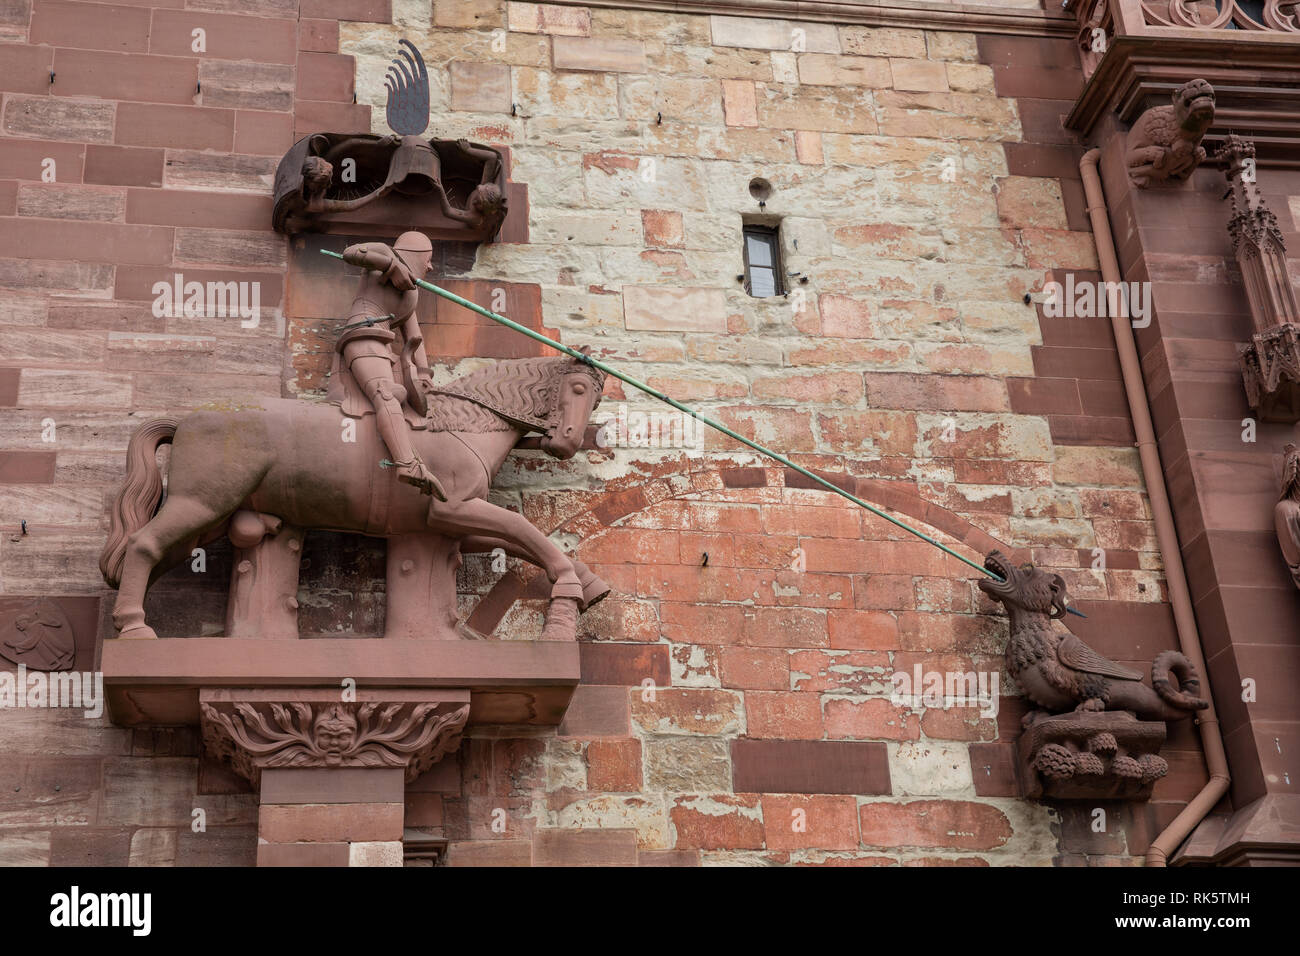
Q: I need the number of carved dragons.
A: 1